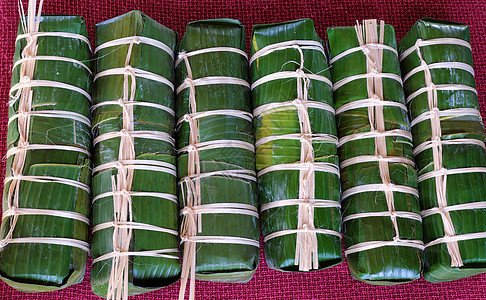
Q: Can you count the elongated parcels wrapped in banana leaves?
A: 6